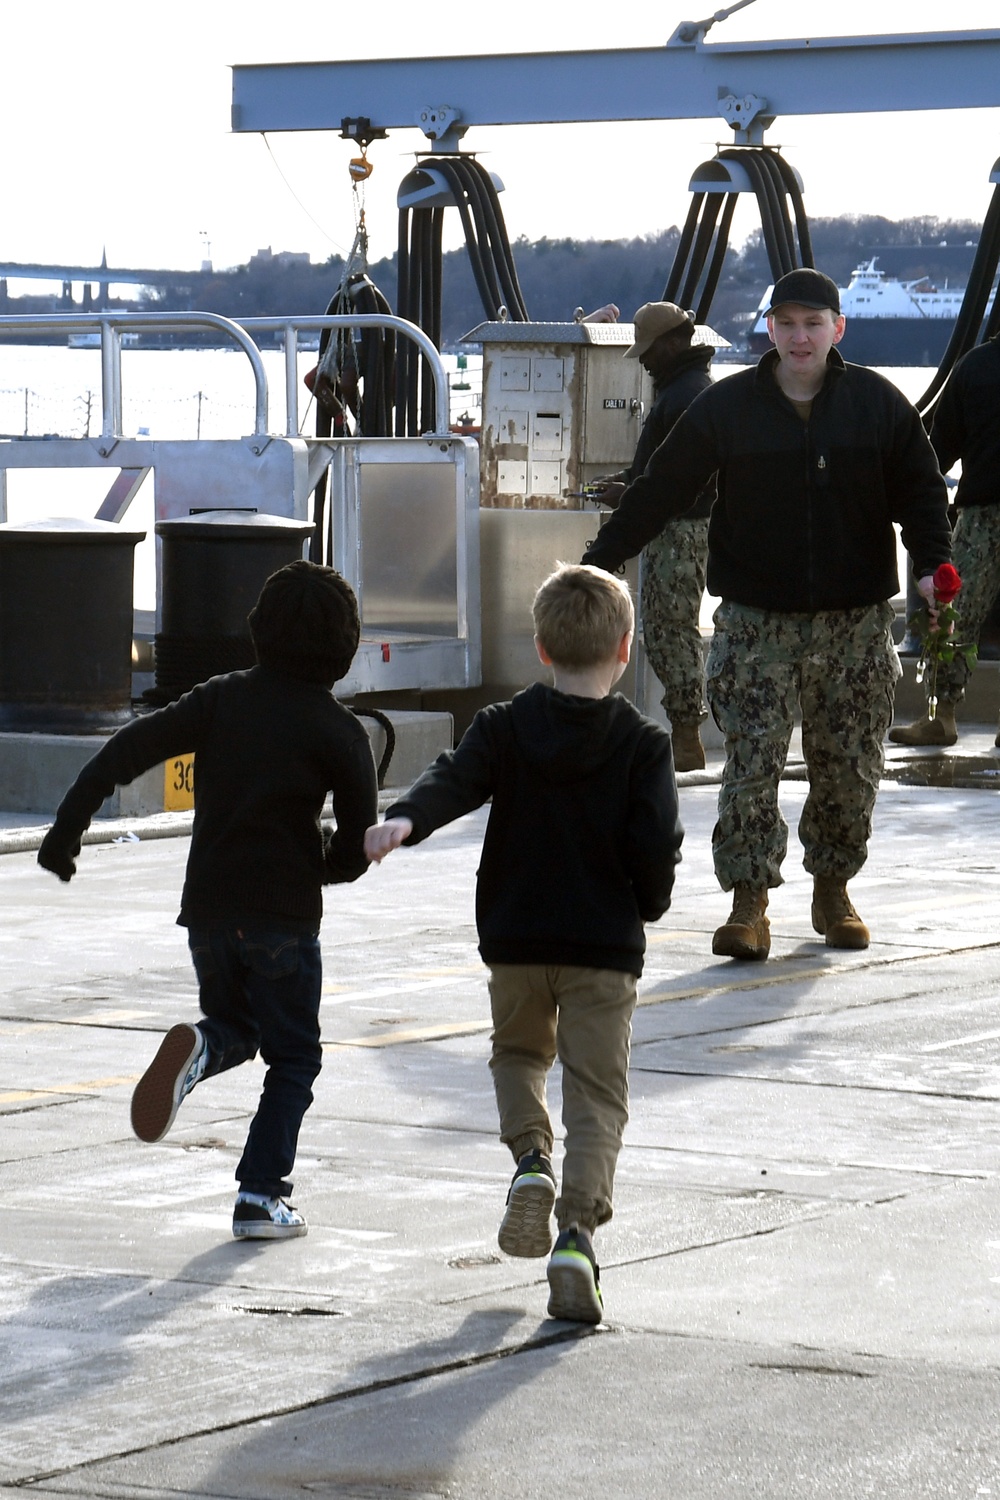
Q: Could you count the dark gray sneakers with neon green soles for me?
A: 2